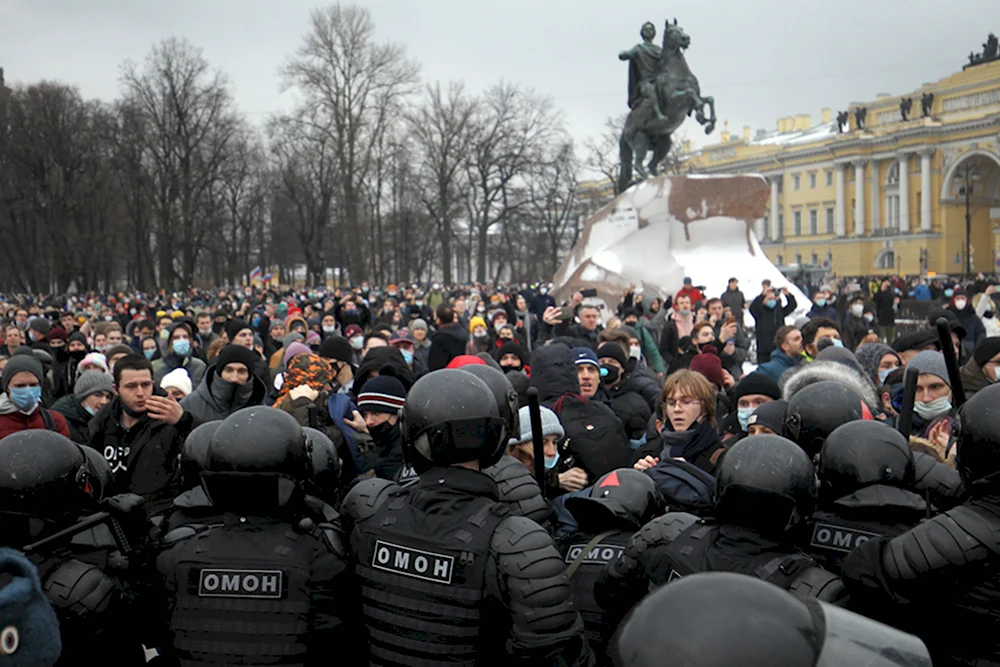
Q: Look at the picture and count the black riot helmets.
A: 13